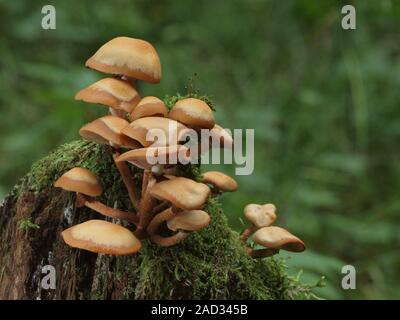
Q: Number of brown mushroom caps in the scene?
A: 15